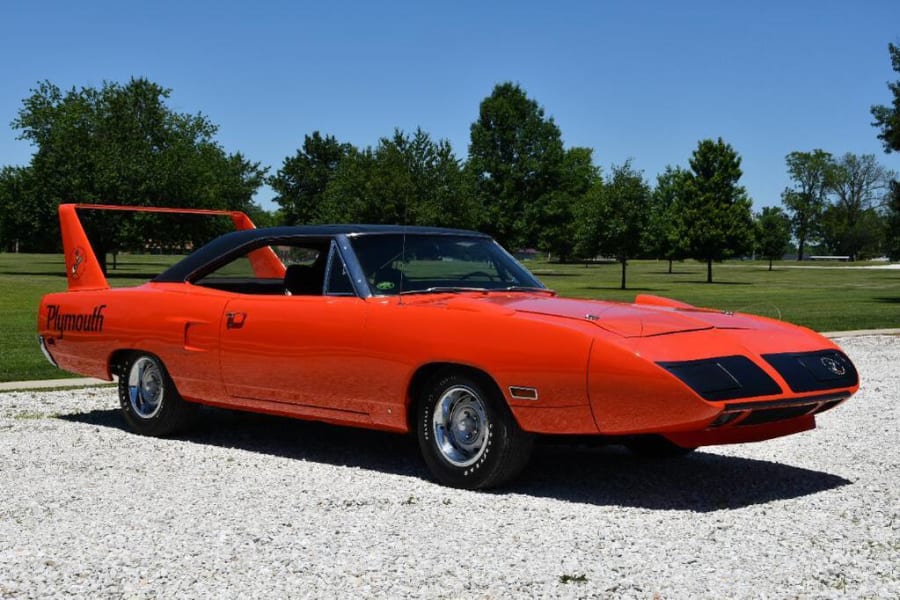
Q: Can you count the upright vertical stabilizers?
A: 2